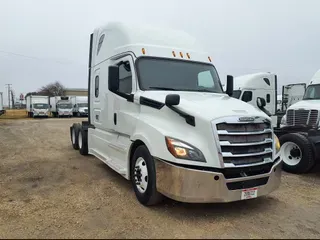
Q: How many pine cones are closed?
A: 0